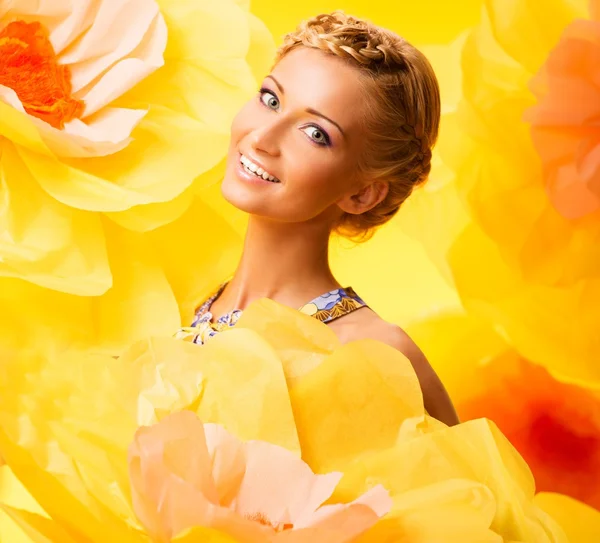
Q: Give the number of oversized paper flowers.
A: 4